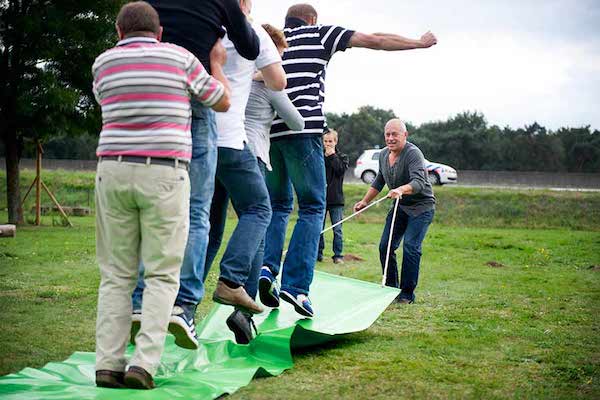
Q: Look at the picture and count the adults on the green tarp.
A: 5